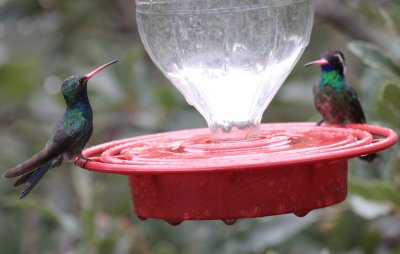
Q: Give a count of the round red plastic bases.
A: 1